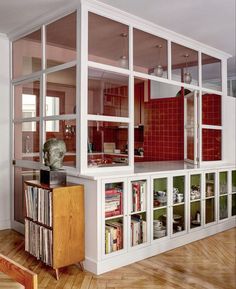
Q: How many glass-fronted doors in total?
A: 8